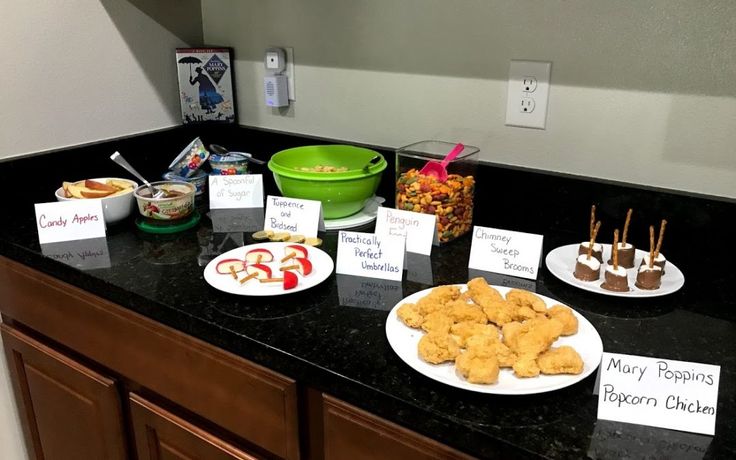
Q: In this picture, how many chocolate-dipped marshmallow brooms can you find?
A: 6